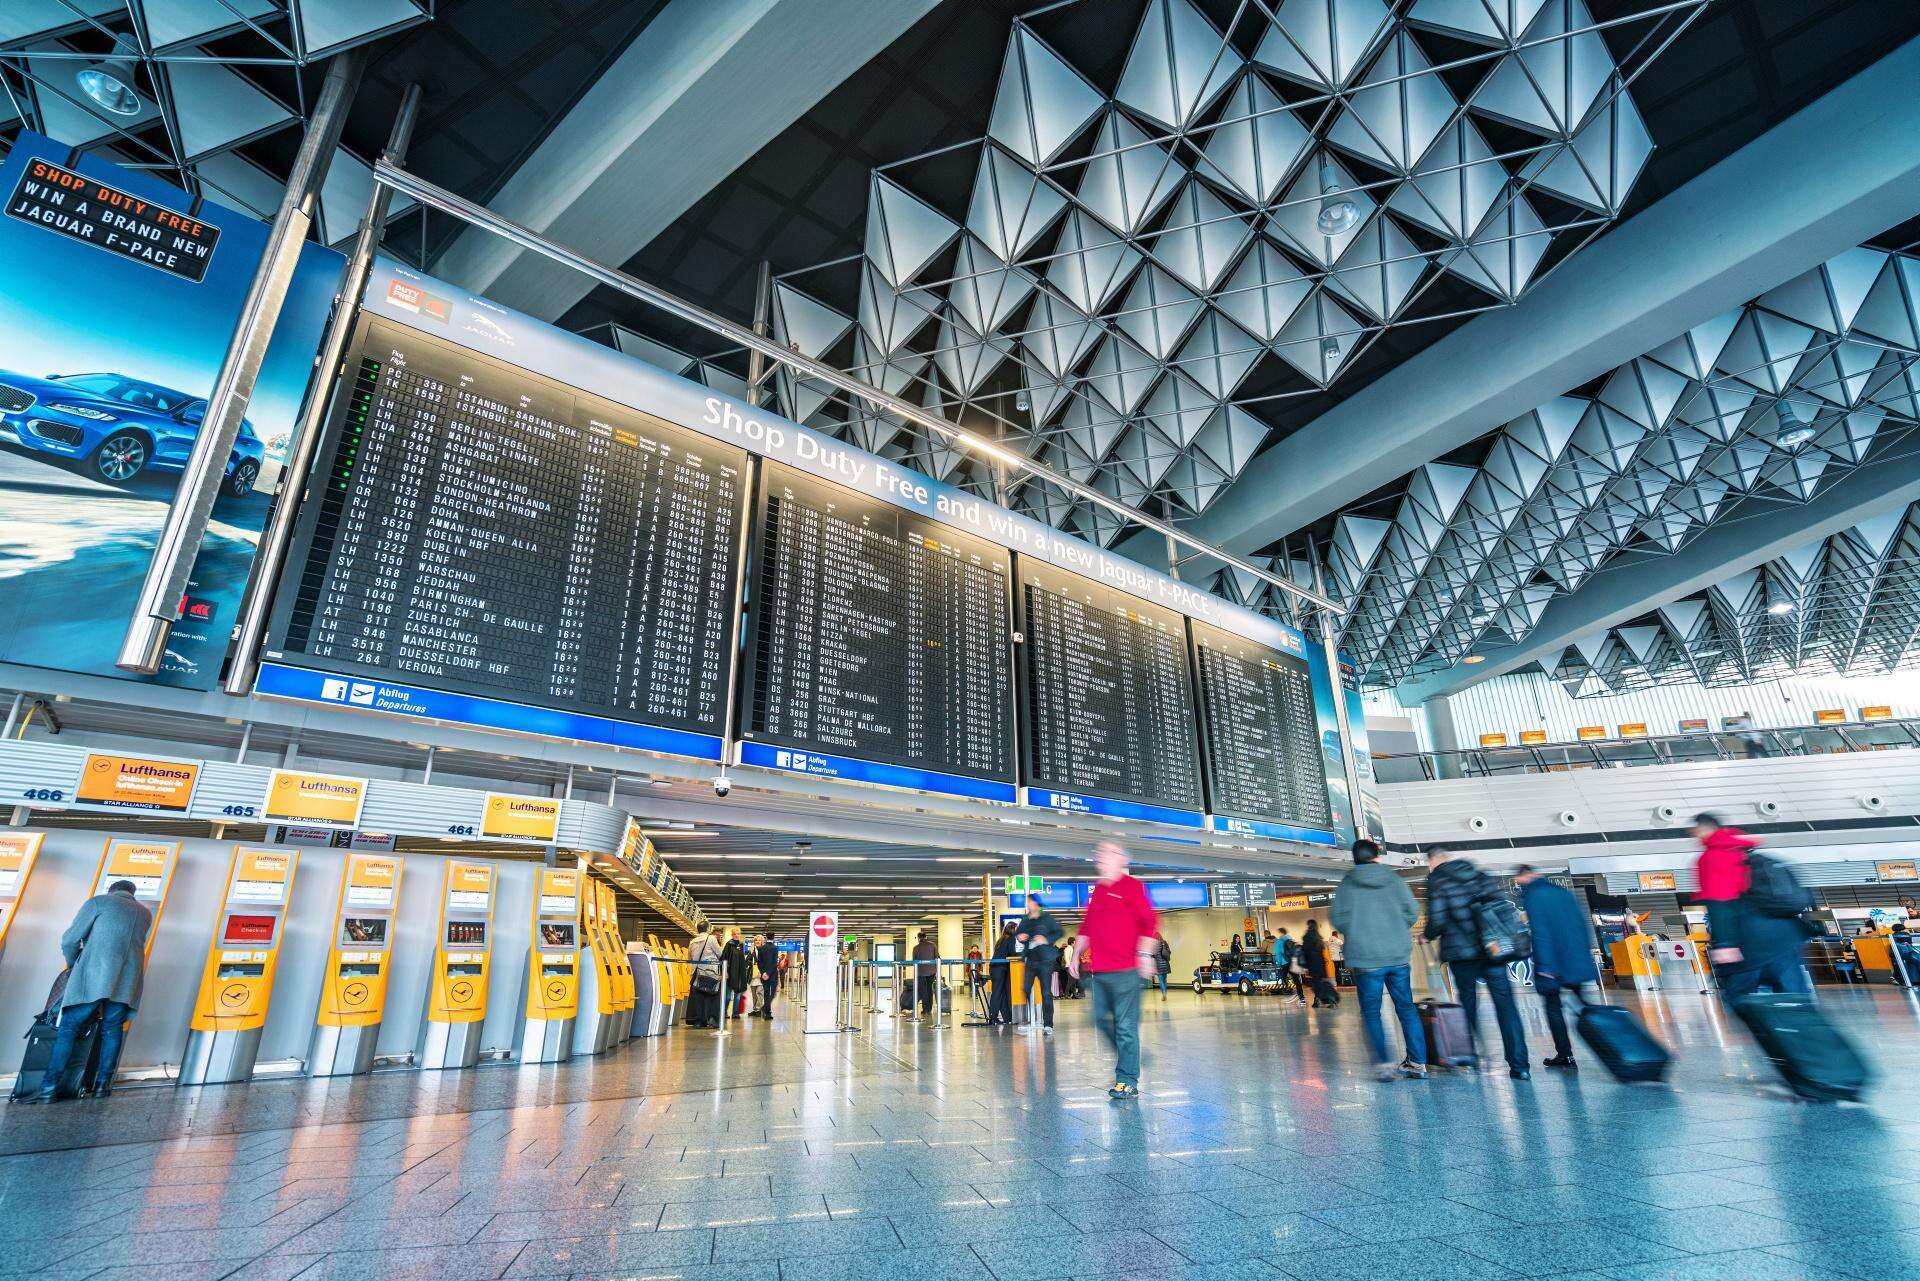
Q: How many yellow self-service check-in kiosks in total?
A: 13